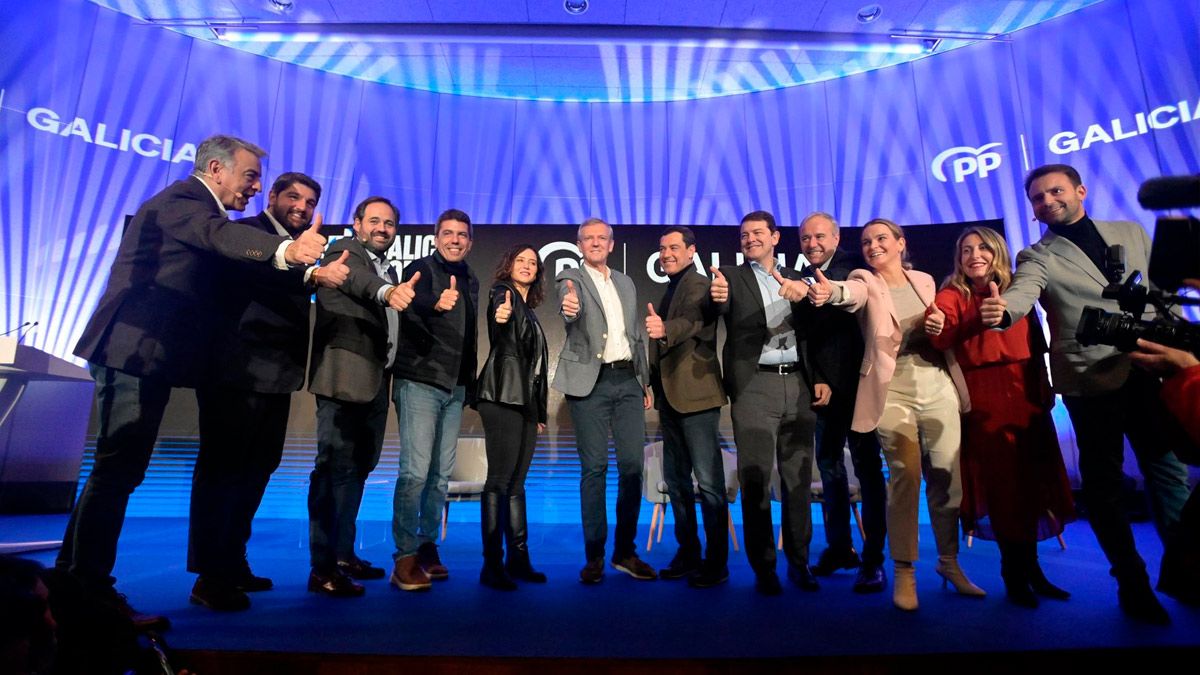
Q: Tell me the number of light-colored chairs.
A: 3